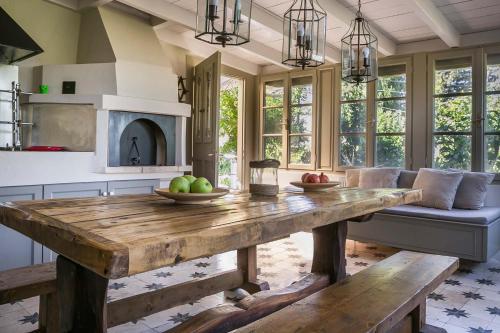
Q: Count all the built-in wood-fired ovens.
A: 1